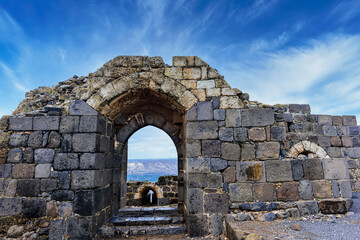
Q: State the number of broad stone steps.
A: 3